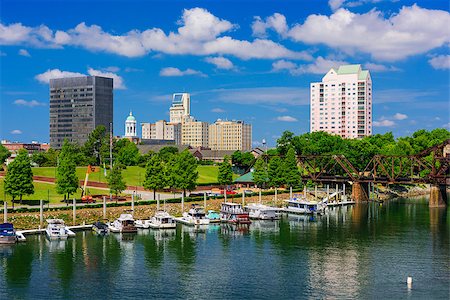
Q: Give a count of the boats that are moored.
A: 11